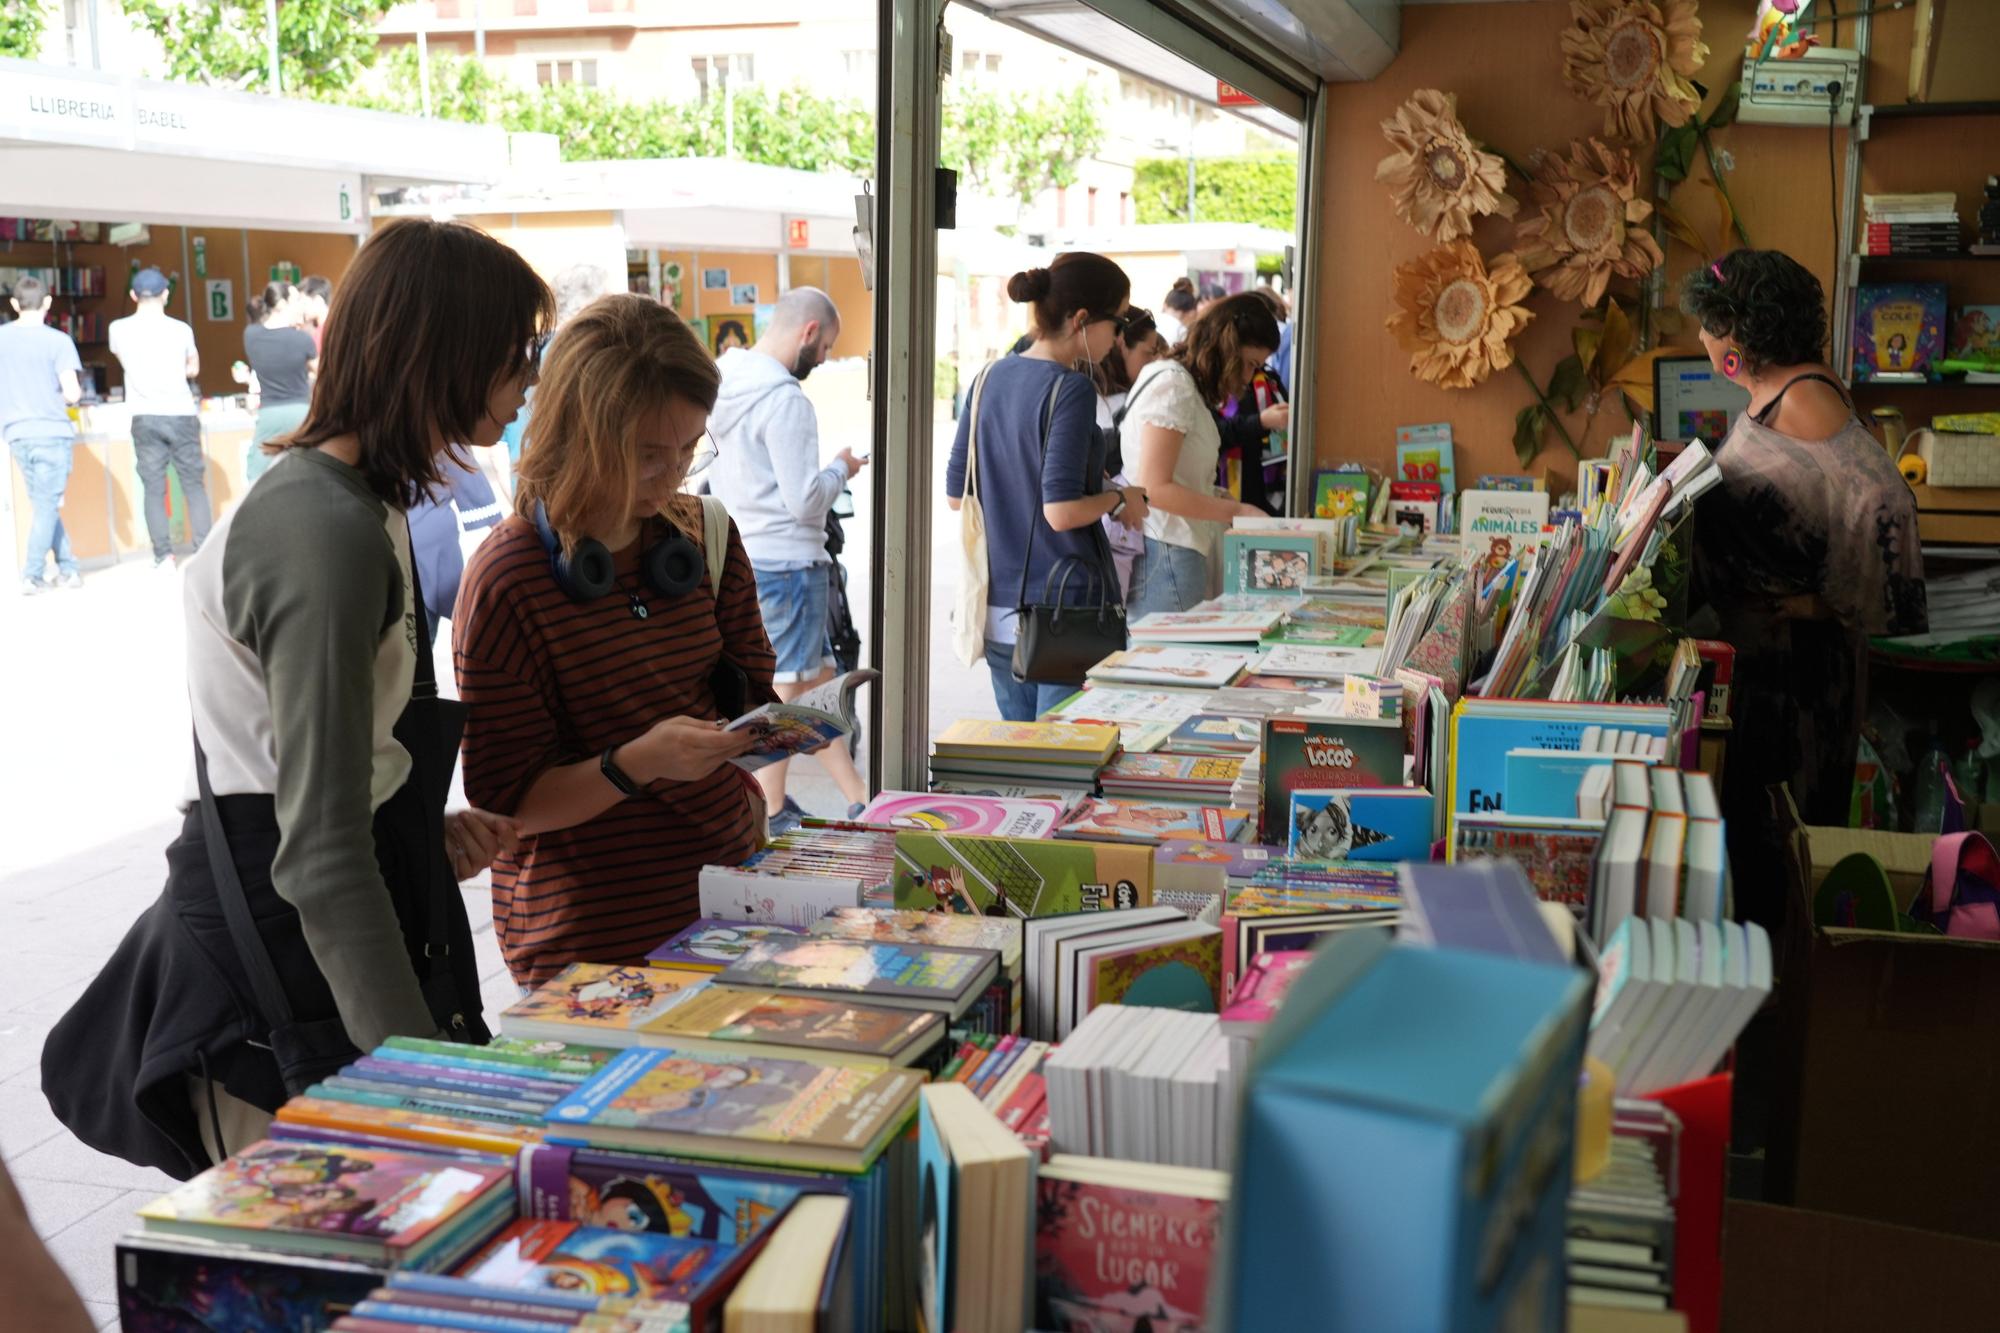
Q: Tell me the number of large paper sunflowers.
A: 4